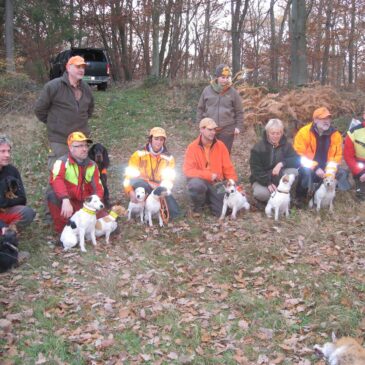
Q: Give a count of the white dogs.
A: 7